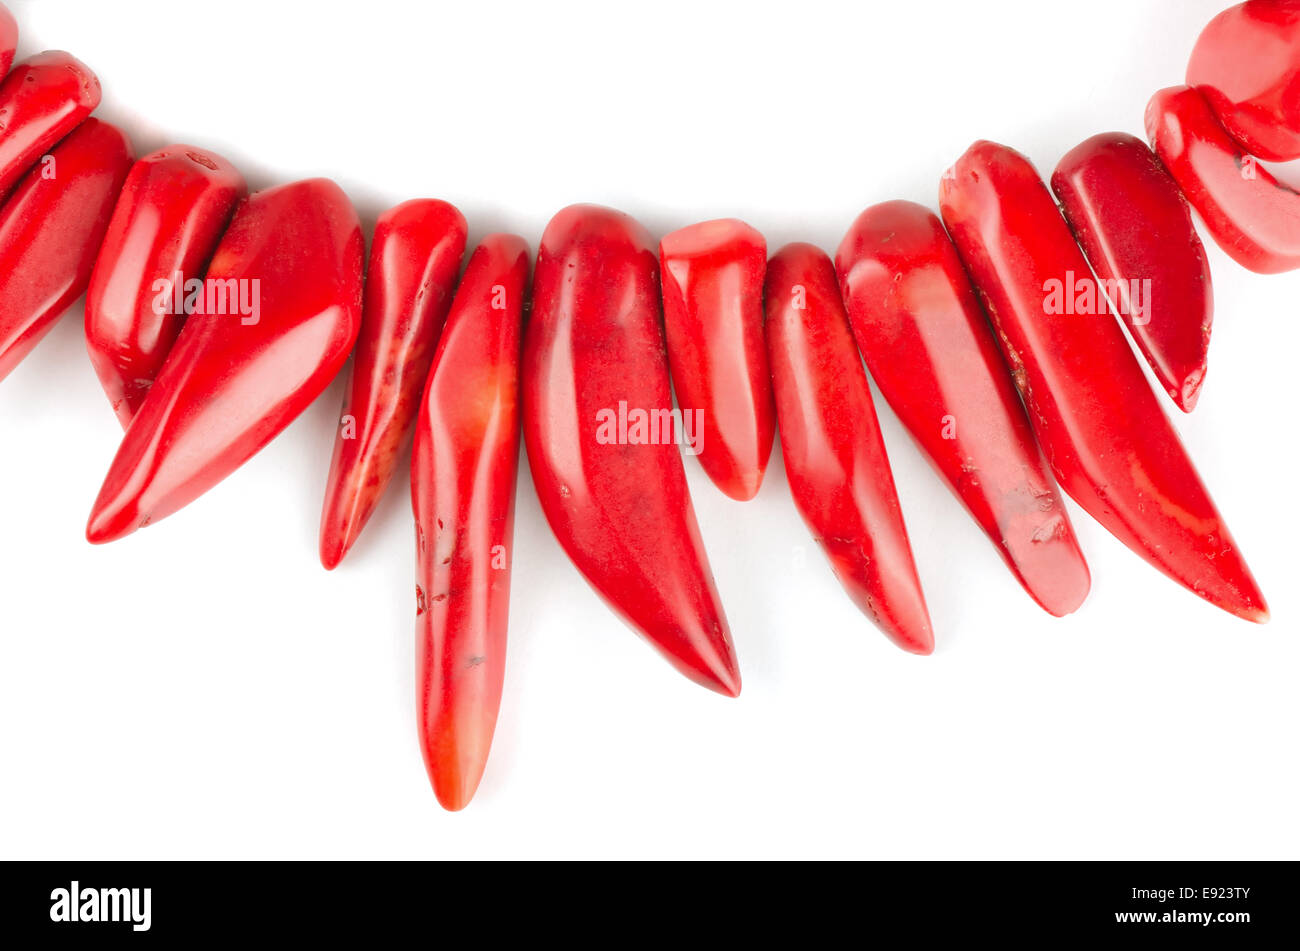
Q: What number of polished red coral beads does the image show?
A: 15